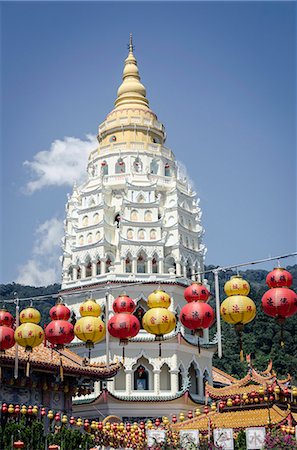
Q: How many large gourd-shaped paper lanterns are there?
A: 9